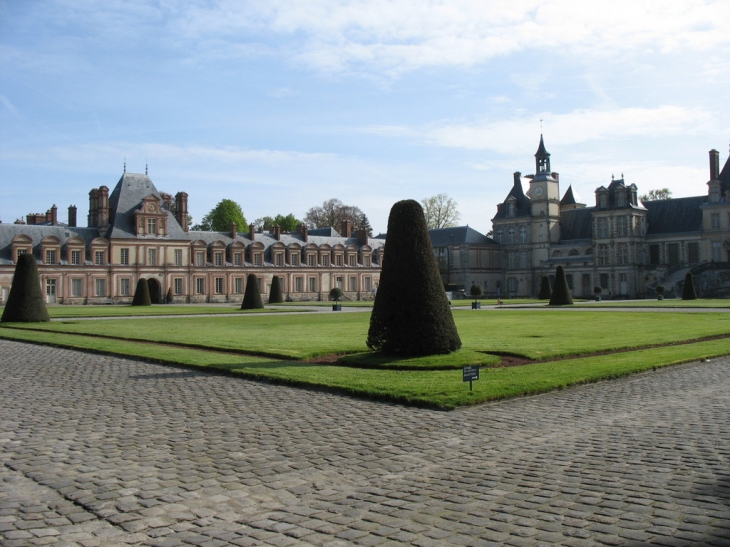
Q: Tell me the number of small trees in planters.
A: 4